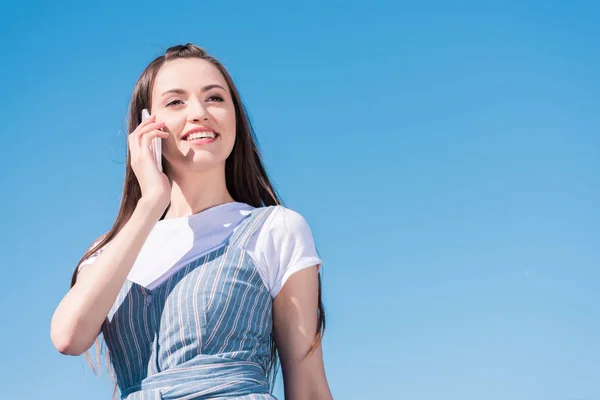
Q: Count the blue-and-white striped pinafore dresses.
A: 1